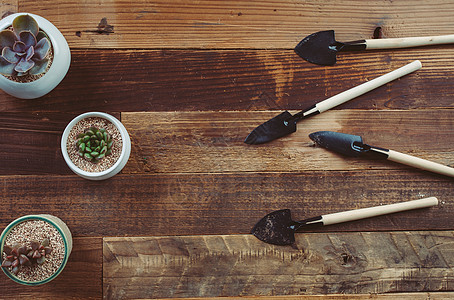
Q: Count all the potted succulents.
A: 3